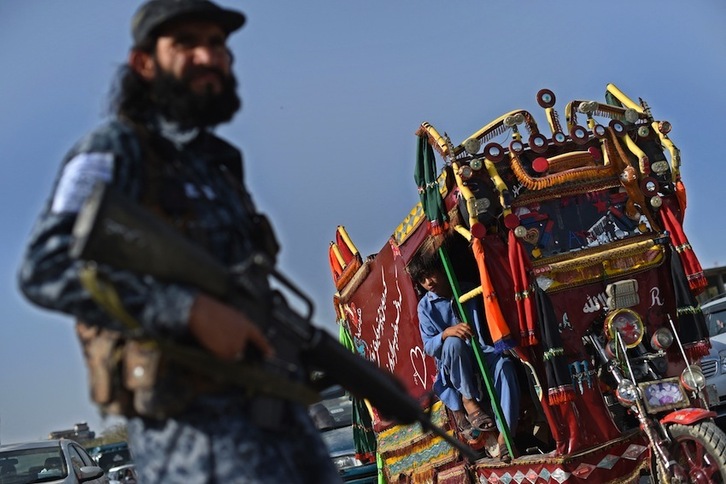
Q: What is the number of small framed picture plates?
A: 1